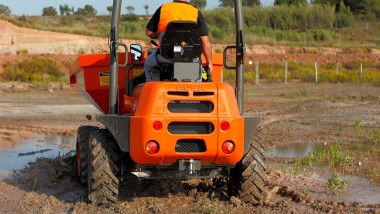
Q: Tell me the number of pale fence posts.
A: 5